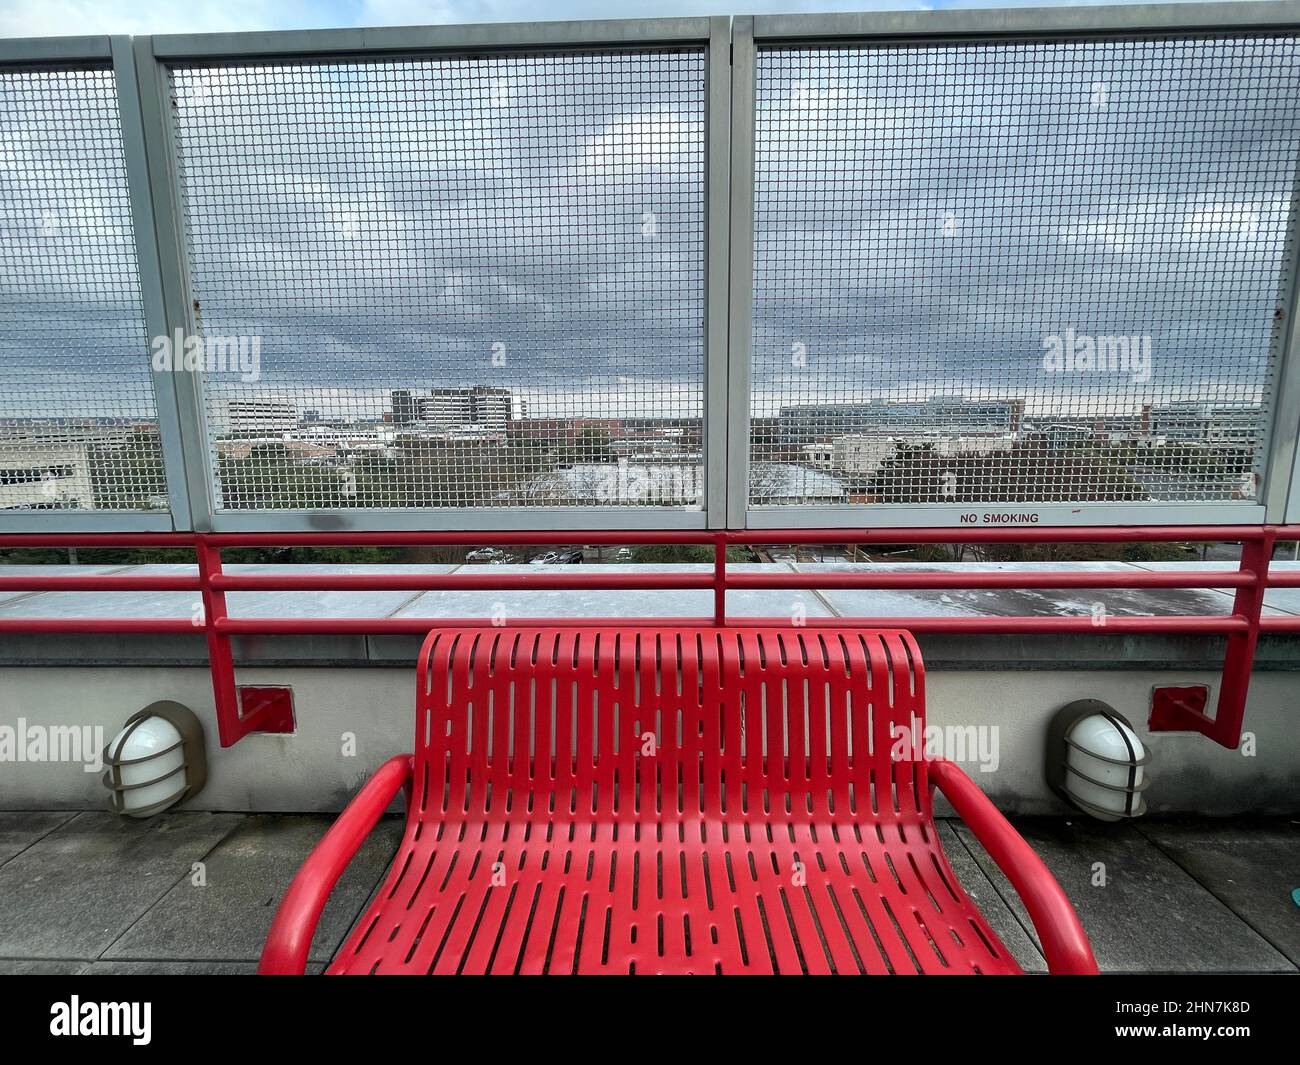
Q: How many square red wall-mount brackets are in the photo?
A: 2